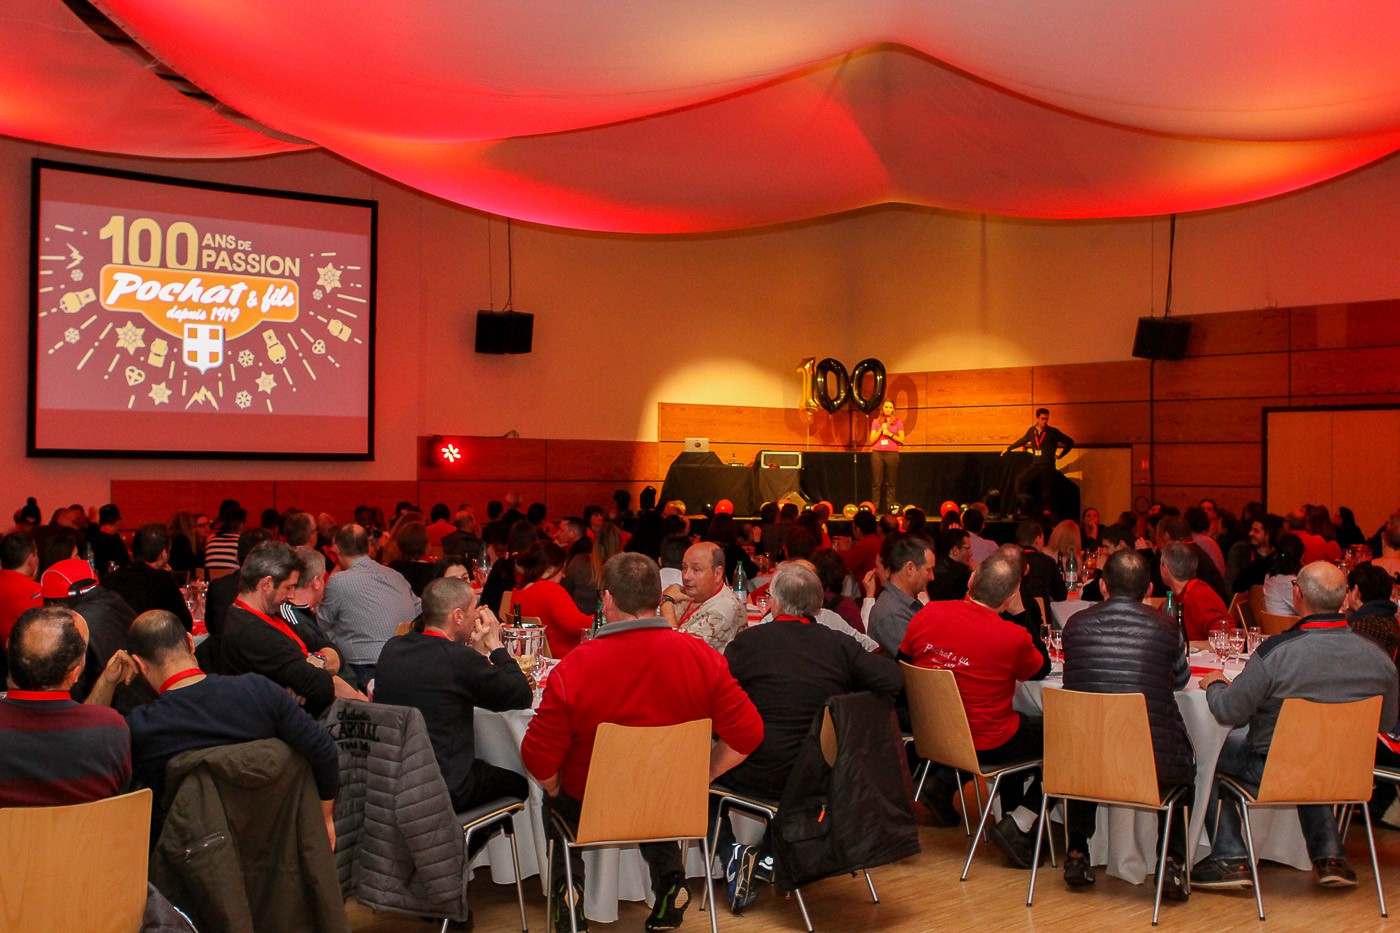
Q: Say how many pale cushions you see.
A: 0